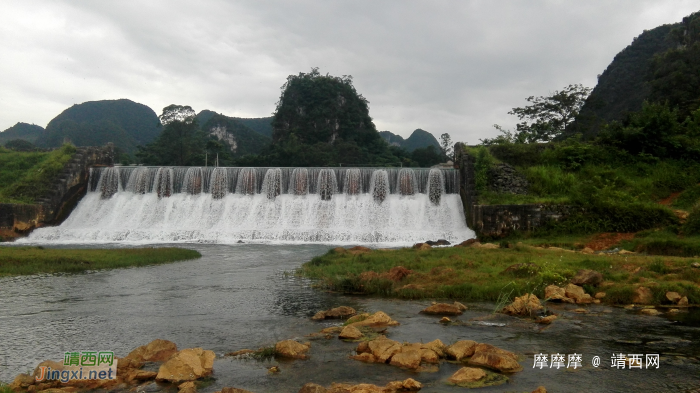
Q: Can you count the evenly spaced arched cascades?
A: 13